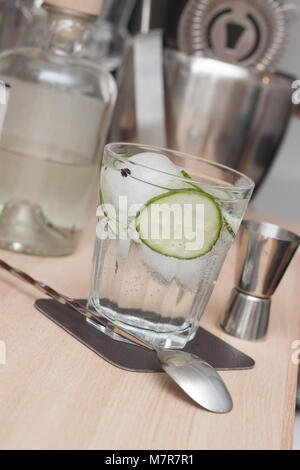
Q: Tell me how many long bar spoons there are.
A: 1